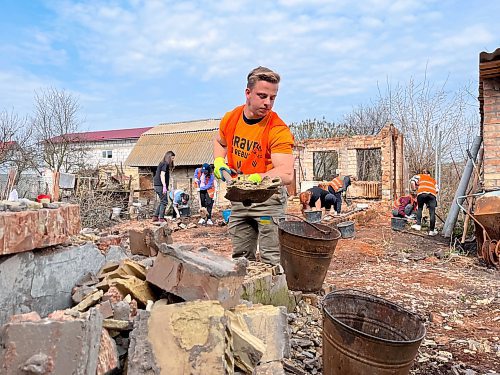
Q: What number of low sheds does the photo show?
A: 1